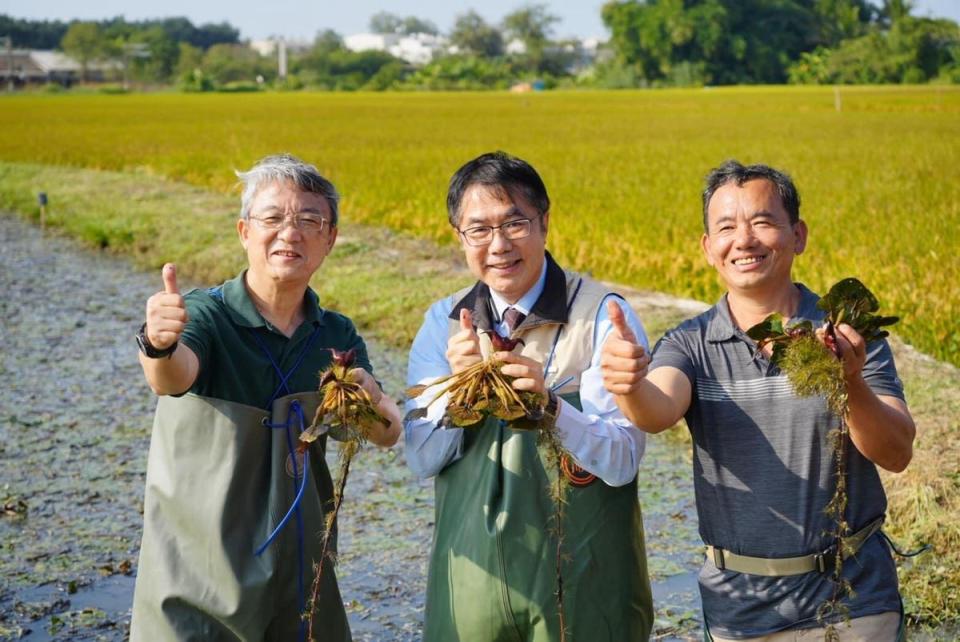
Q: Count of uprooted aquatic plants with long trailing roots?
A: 3